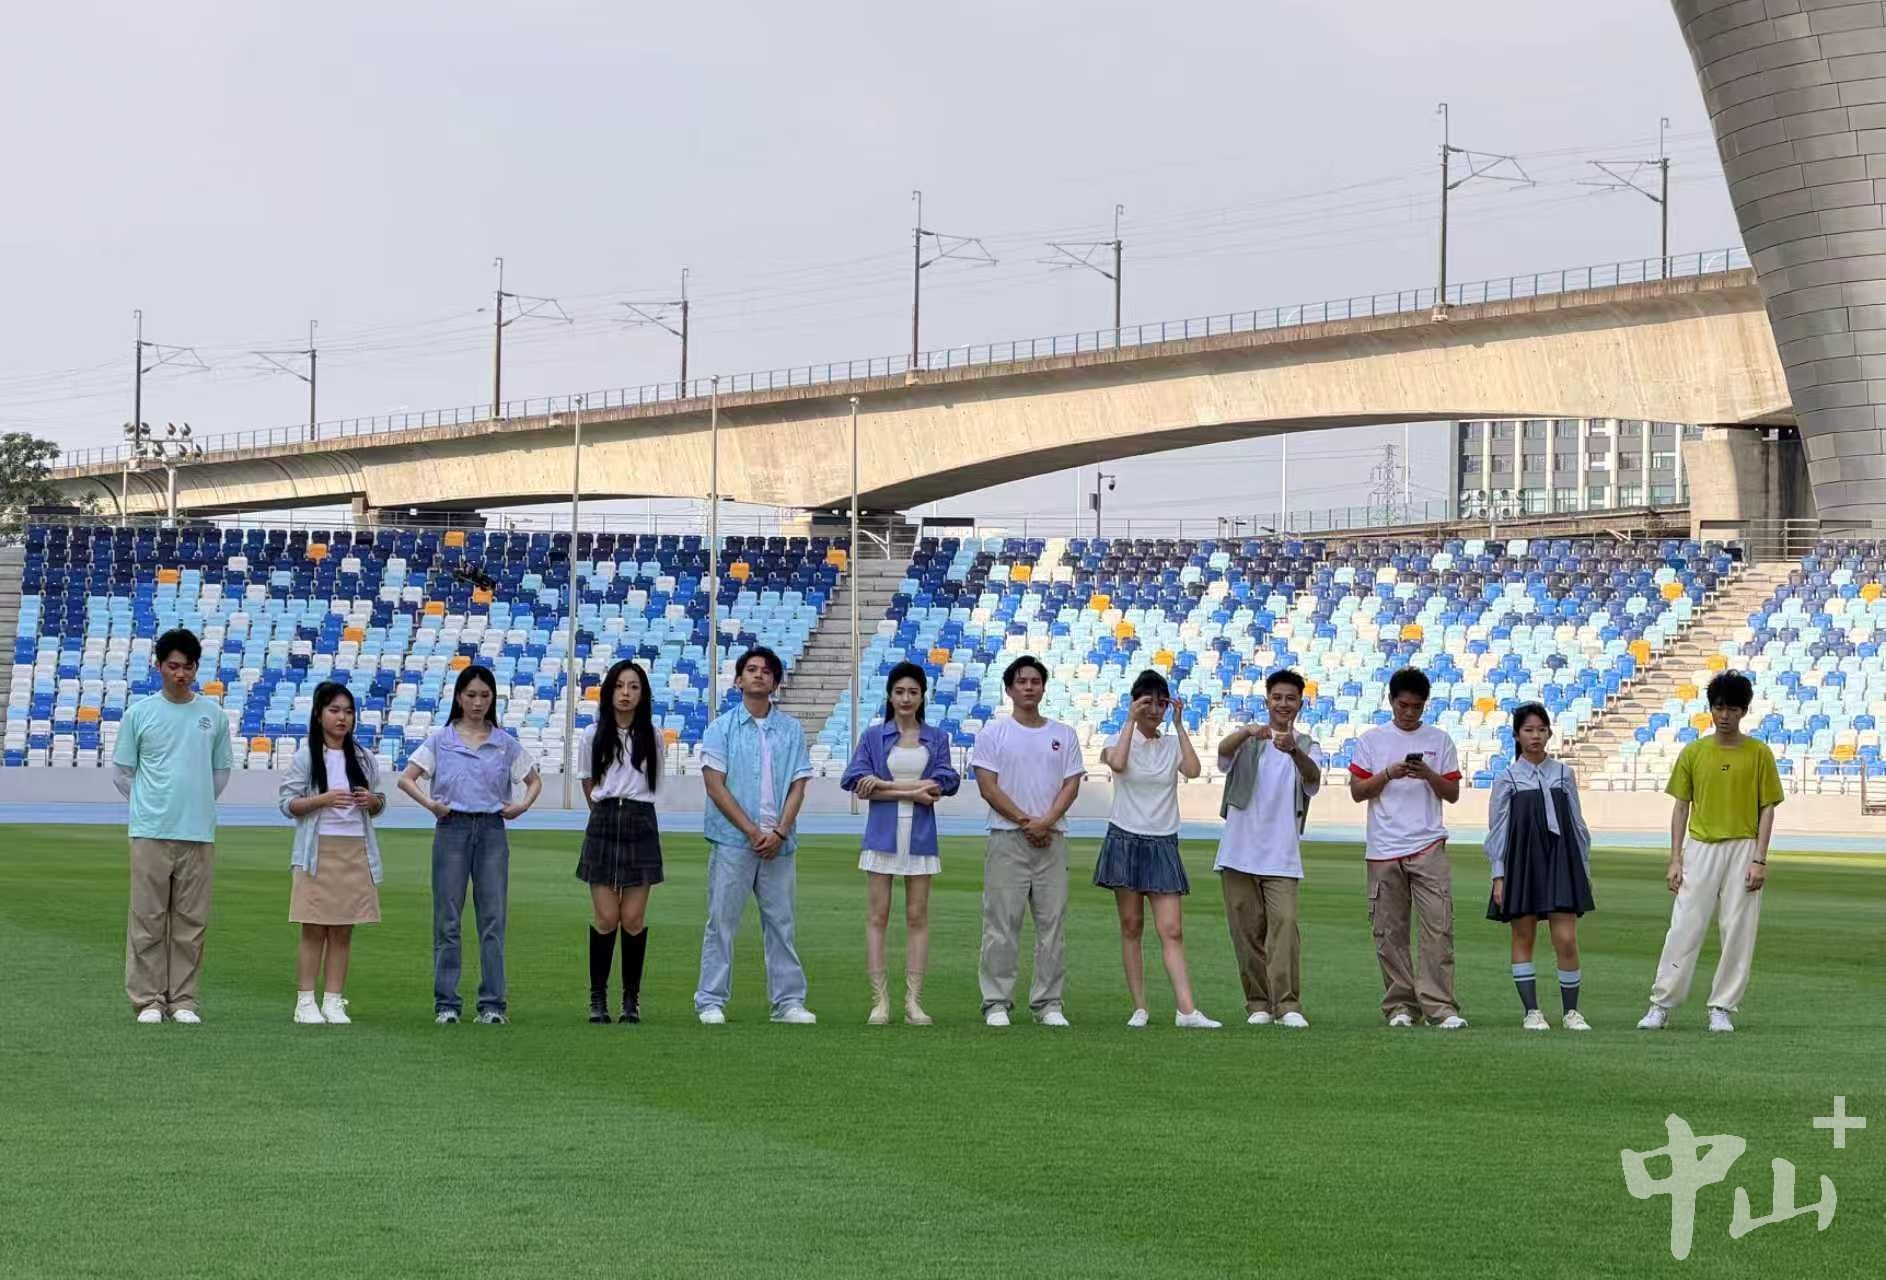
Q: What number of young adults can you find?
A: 12